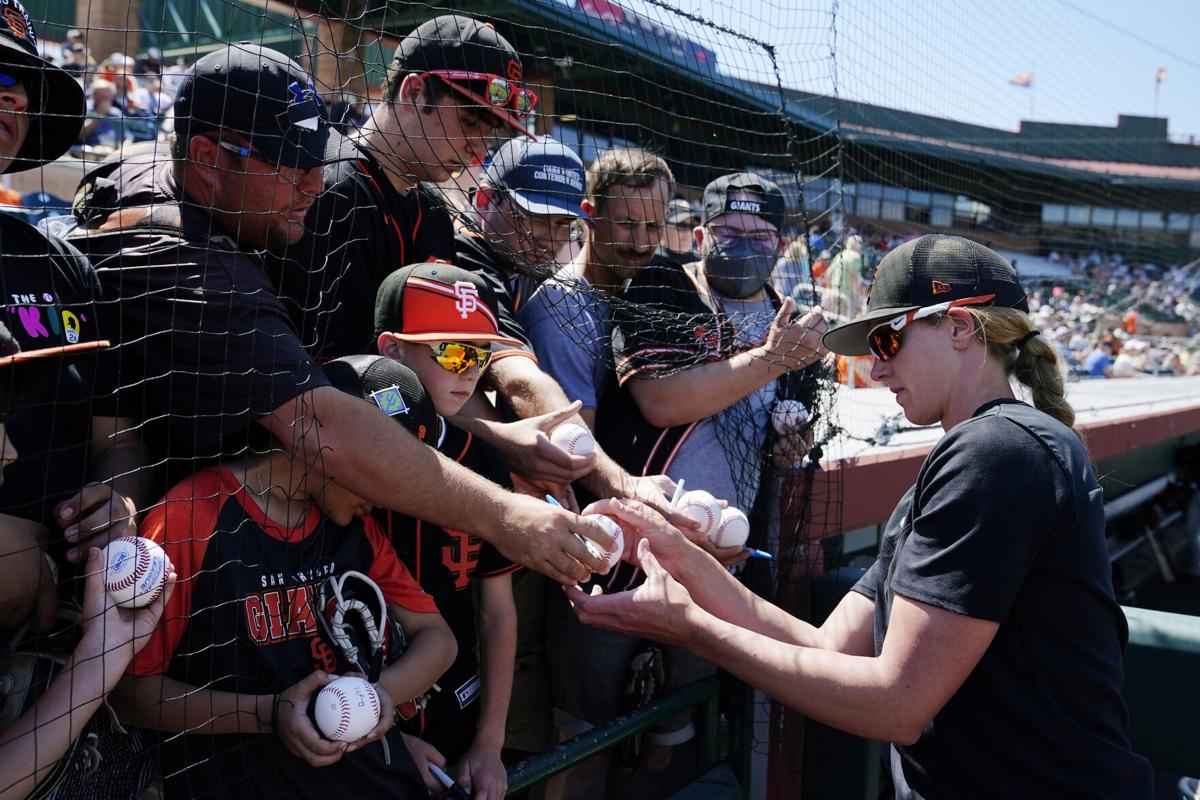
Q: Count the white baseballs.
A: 7